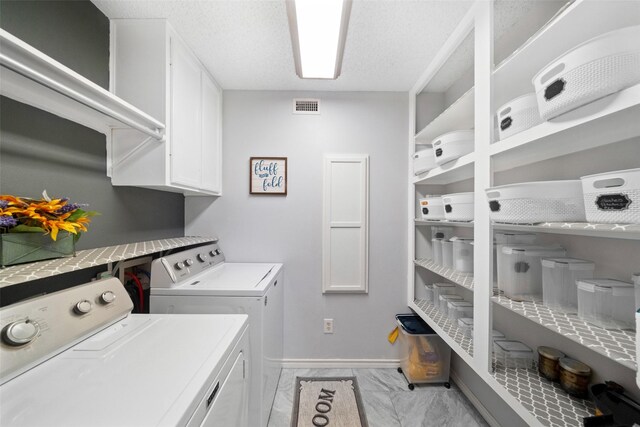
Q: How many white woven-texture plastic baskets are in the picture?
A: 8